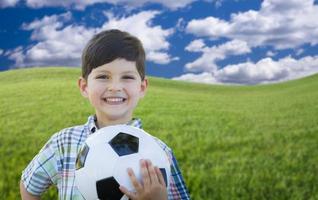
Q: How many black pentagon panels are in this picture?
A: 4